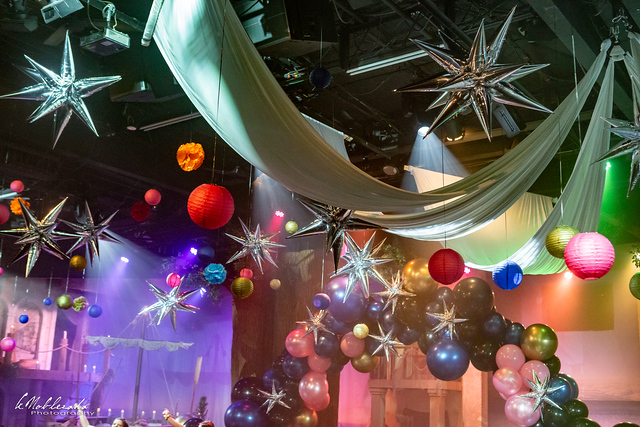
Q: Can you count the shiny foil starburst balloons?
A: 15